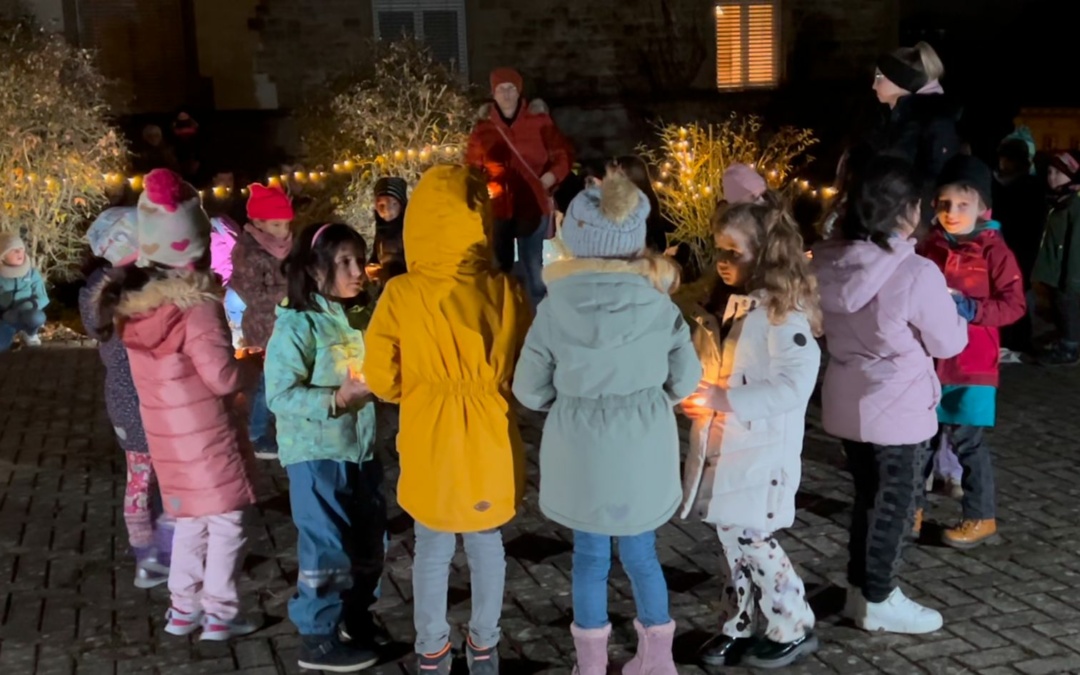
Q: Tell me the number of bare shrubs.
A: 3